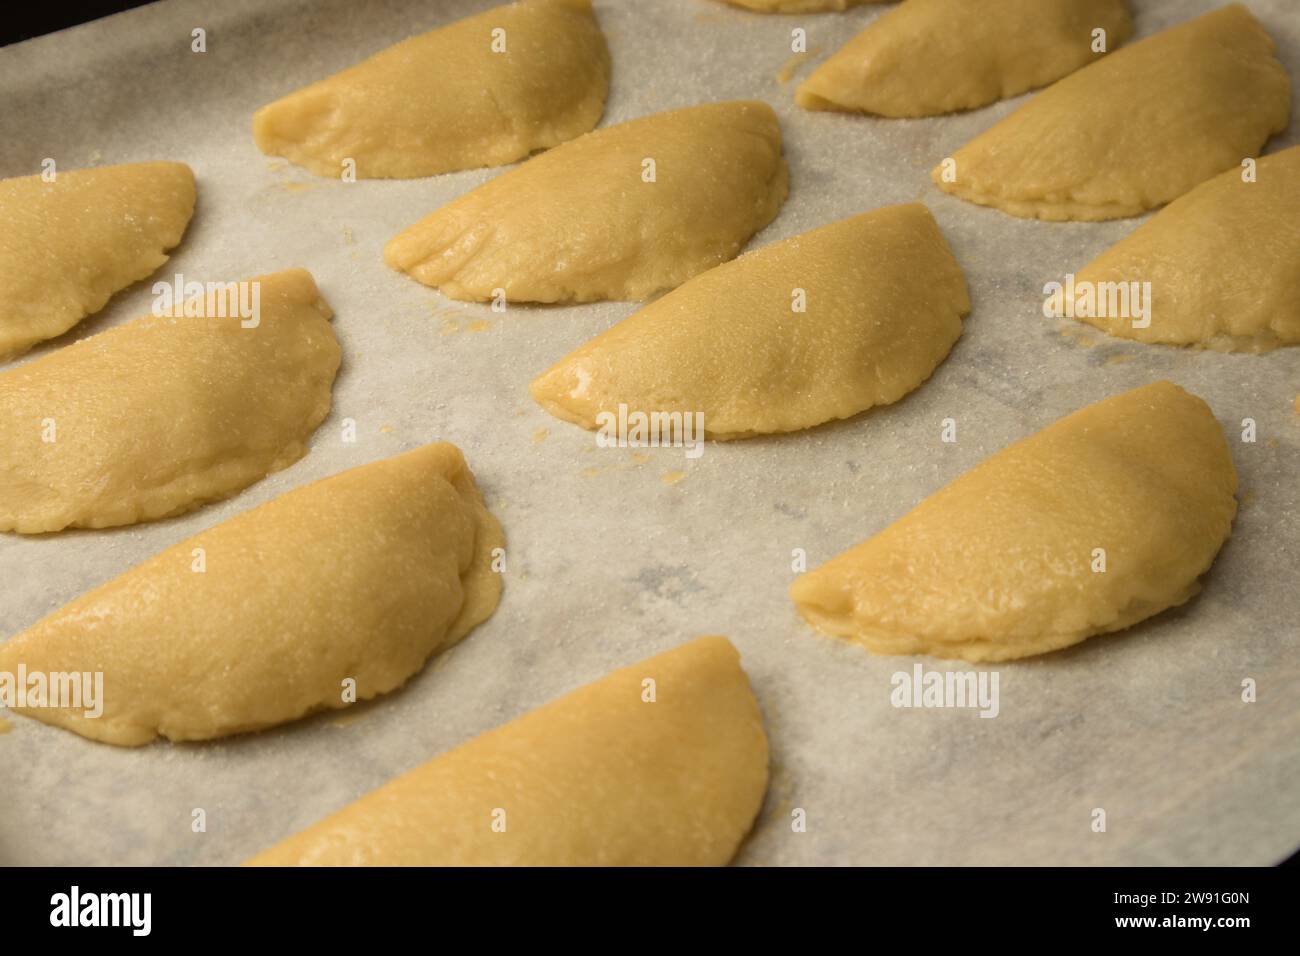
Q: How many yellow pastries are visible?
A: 12